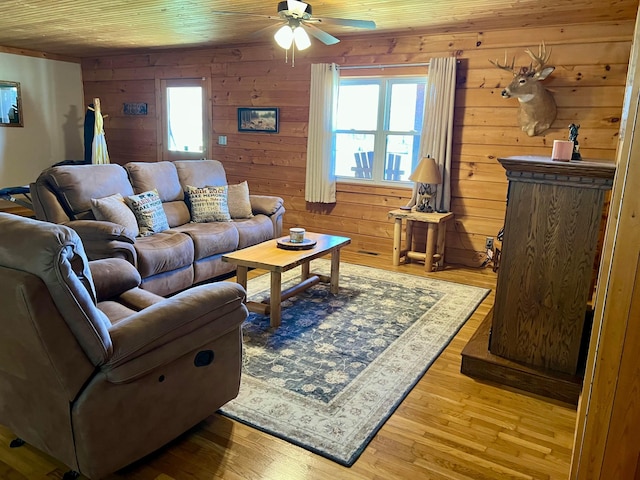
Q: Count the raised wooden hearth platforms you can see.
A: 1